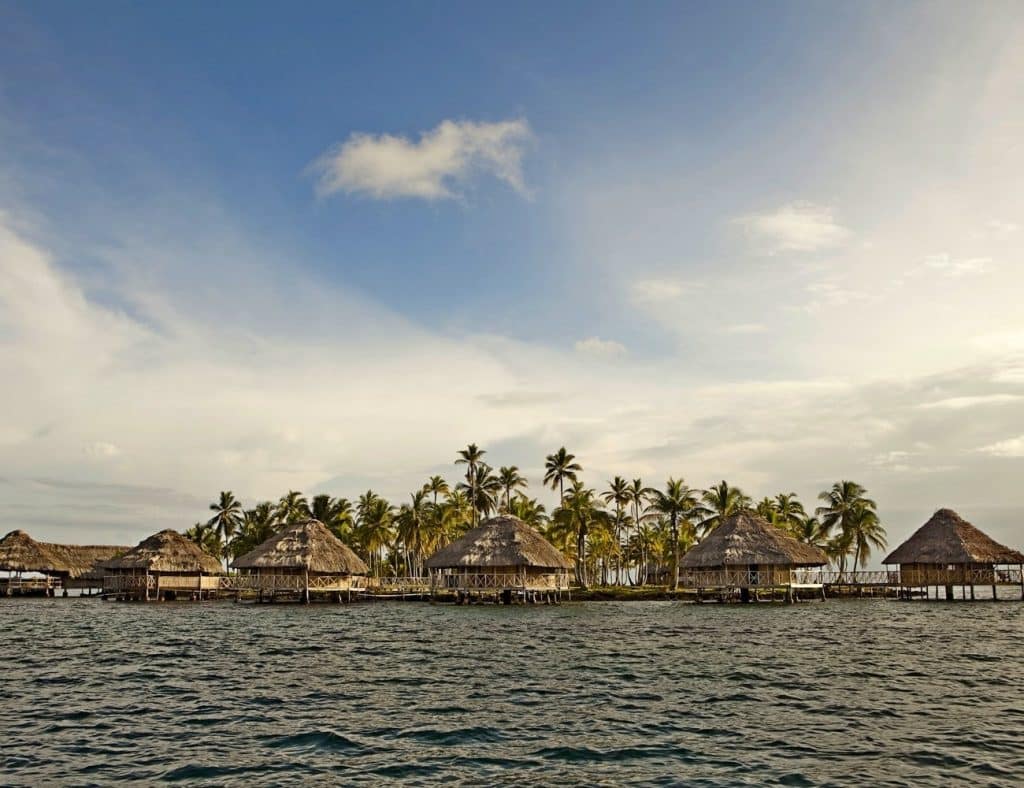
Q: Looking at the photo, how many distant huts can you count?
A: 6